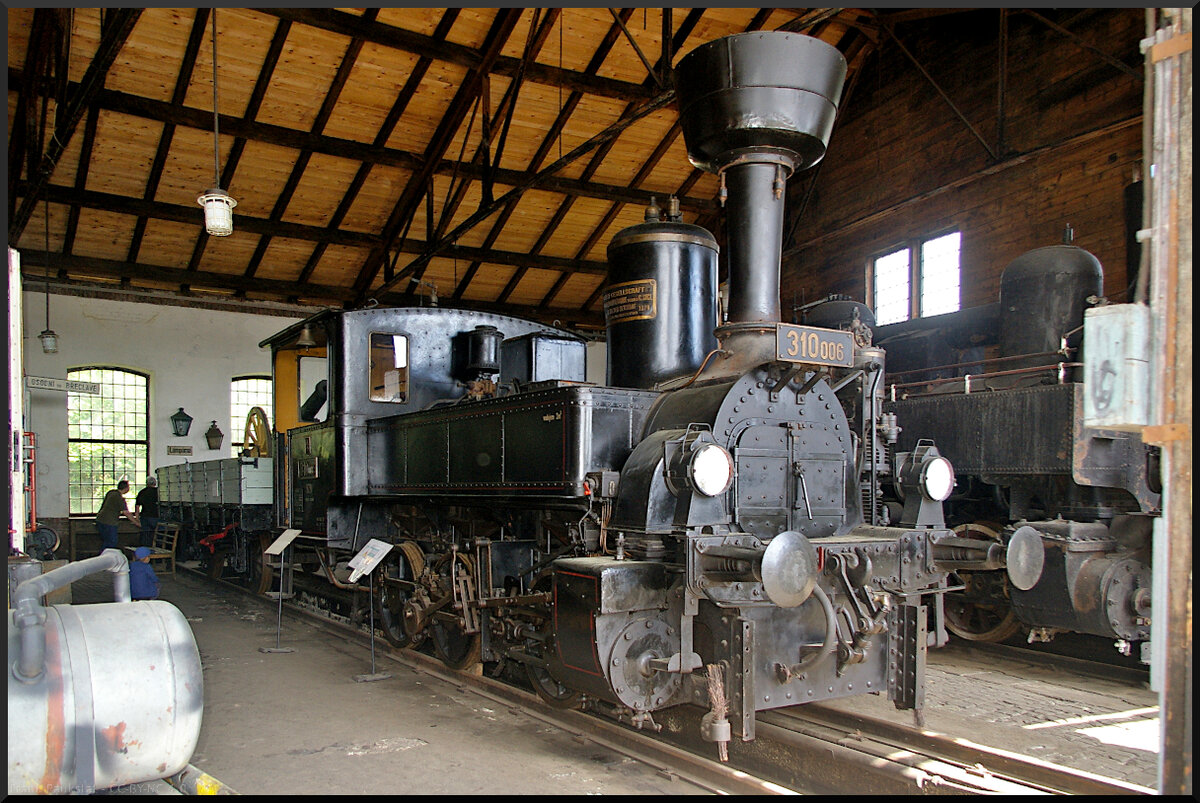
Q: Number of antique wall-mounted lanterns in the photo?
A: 2